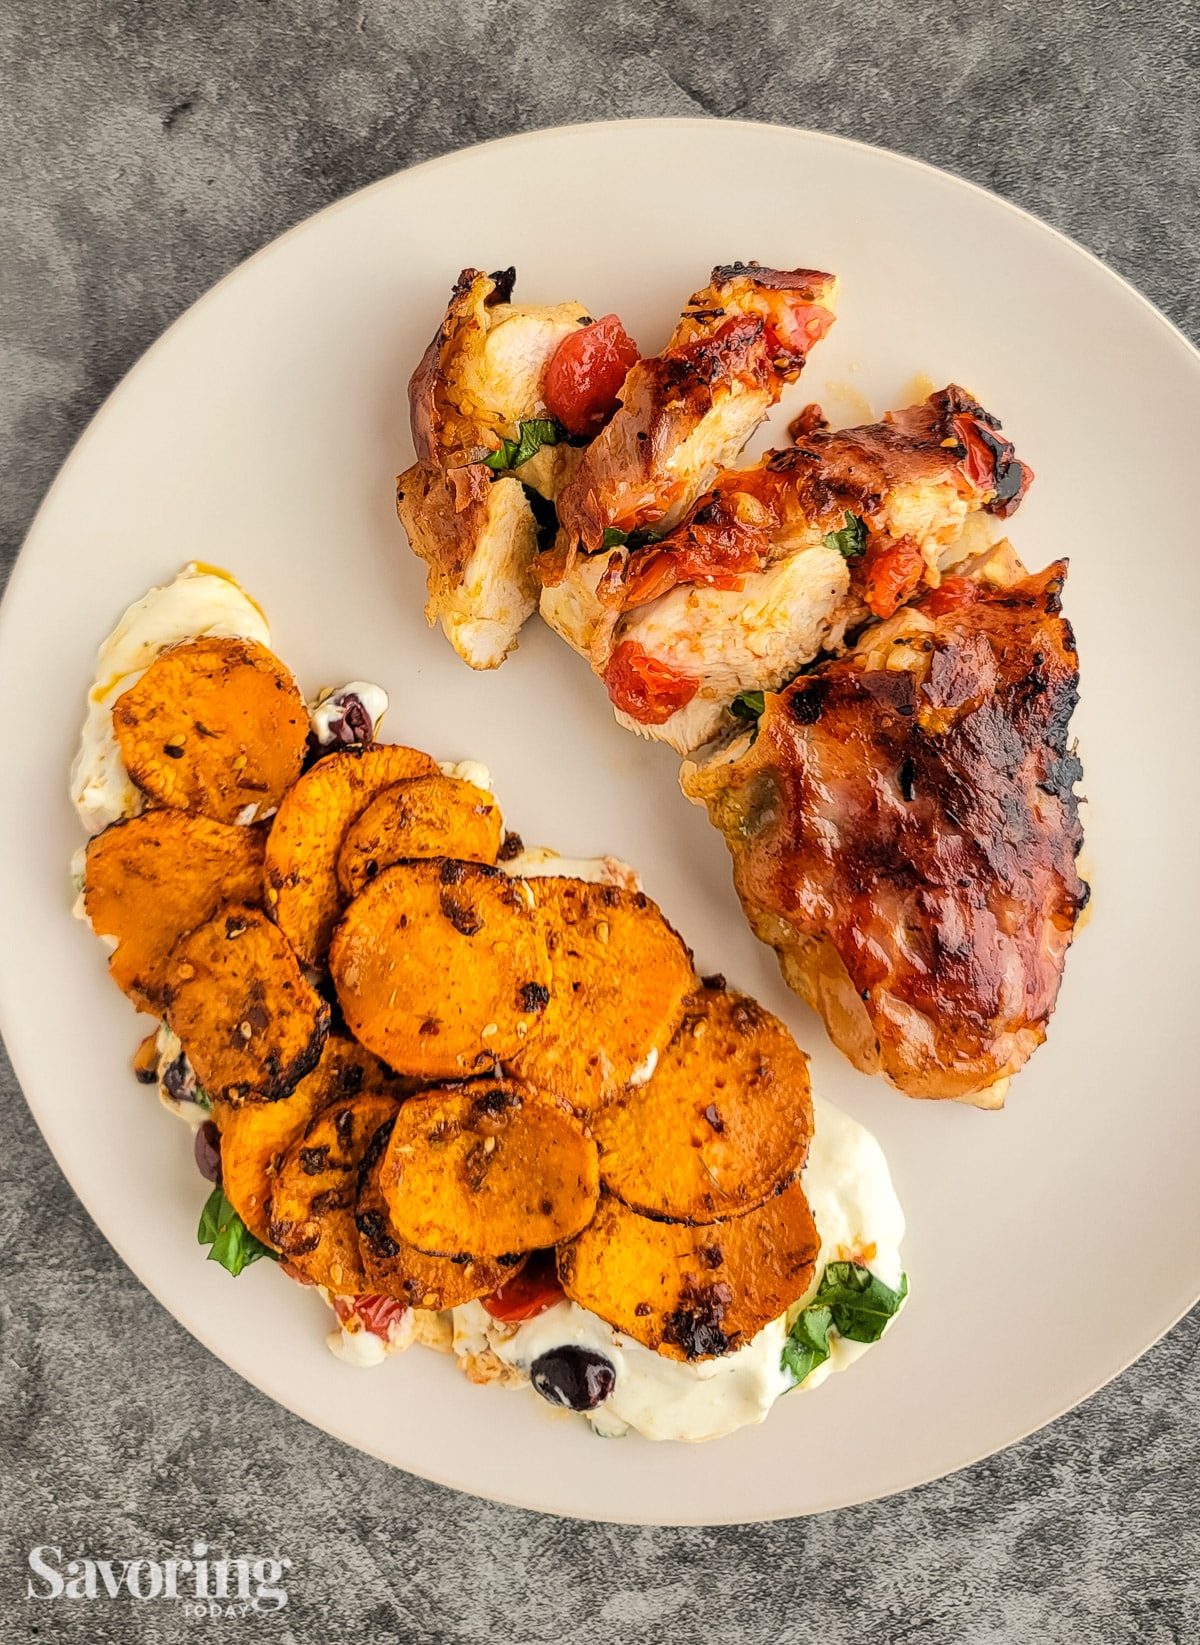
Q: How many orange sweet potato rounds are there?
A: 13